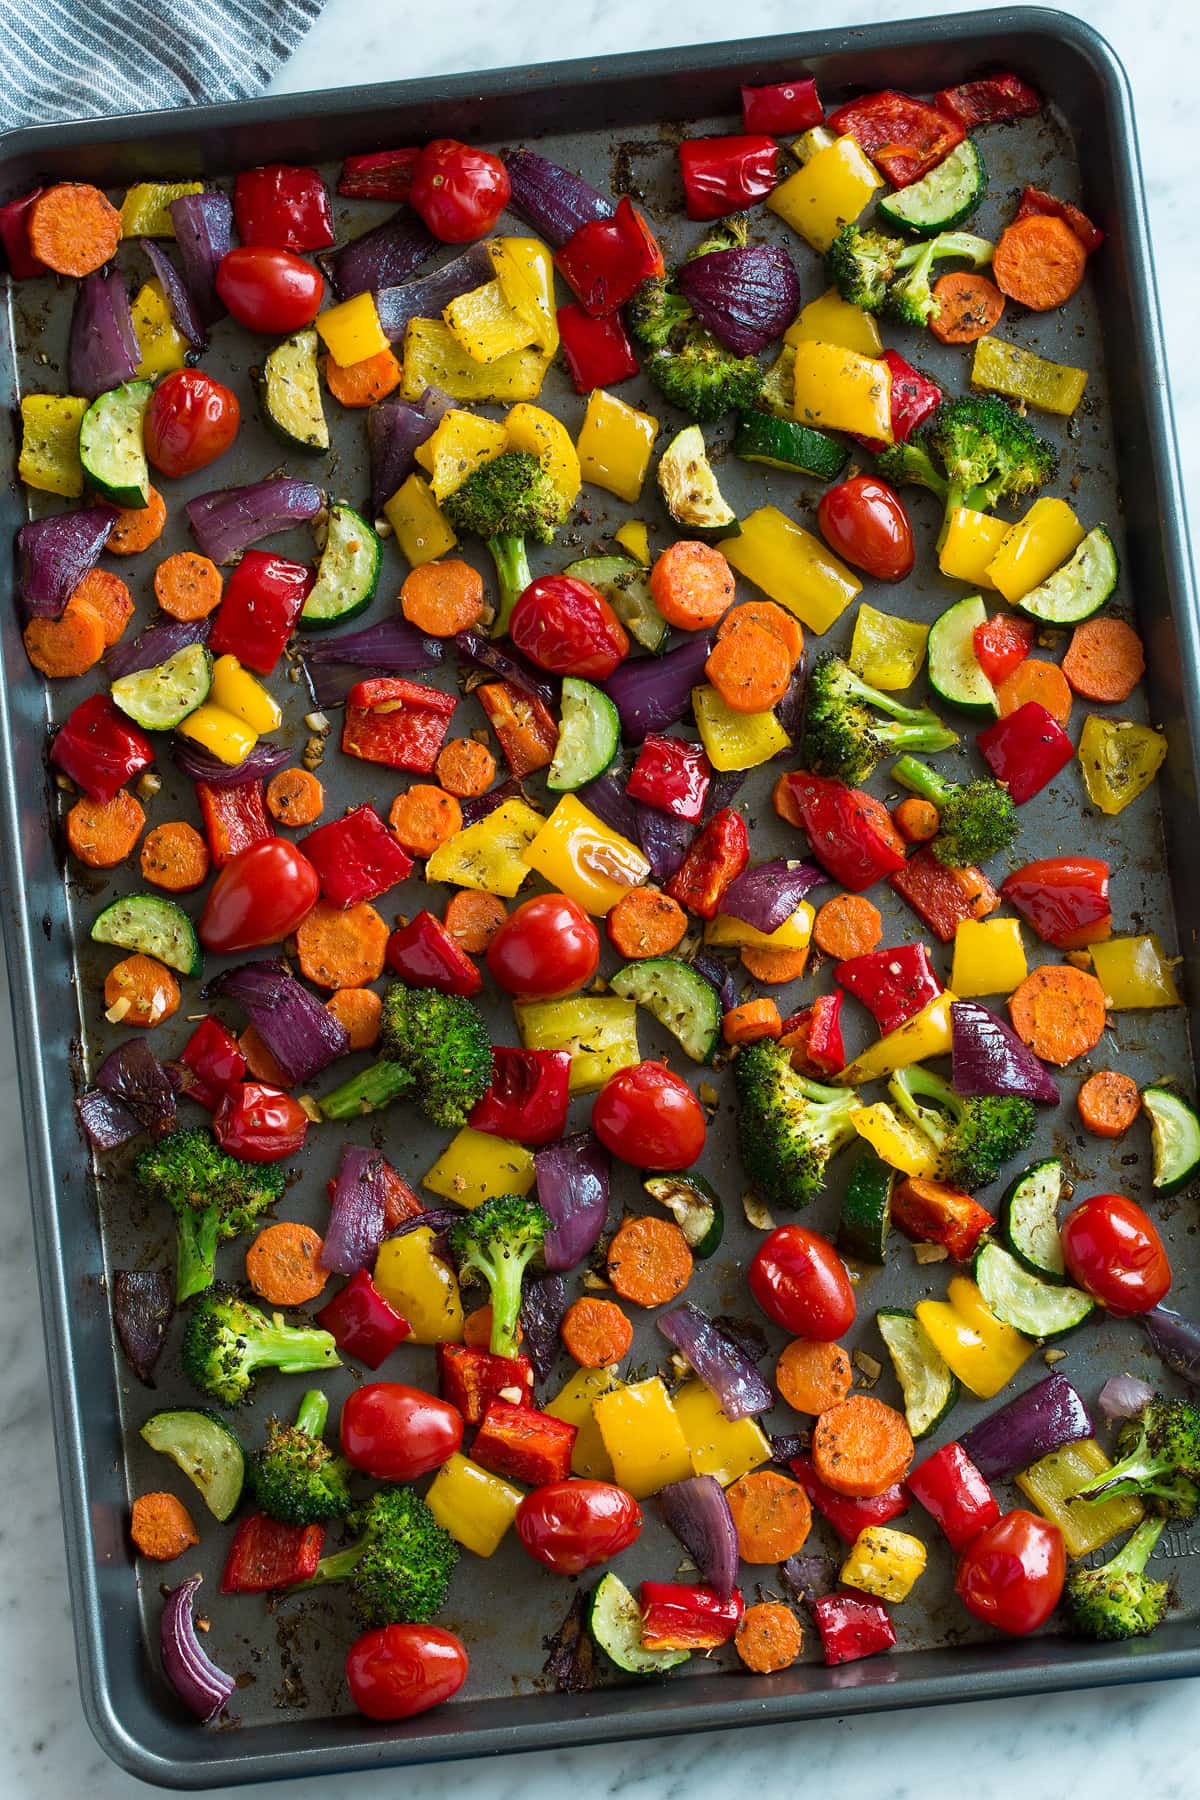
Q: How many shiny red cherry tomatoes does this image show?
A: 15